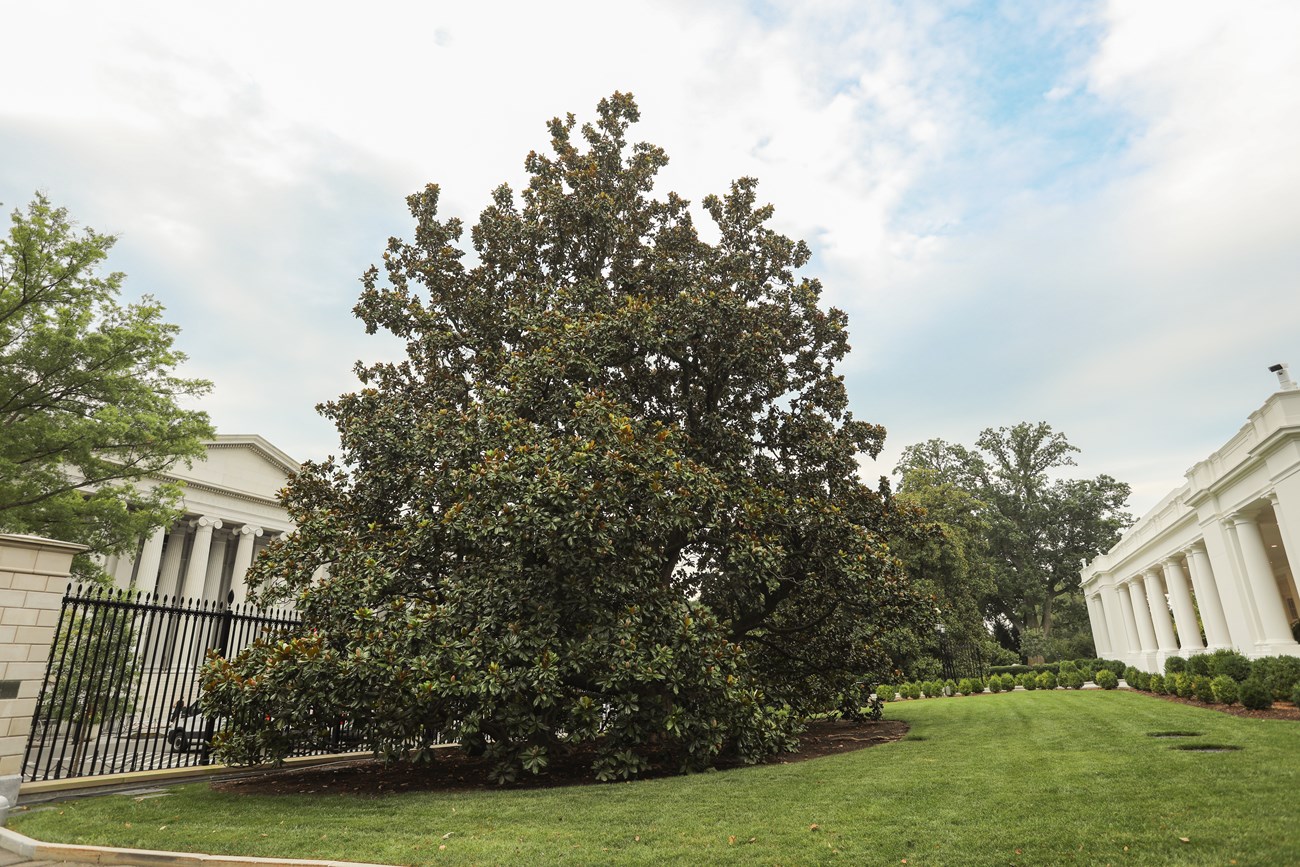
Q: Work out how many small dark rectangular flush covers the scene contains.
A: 2